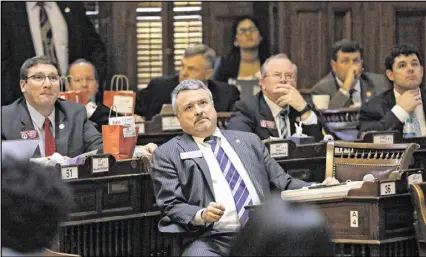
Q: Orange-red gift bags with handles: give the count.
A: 3